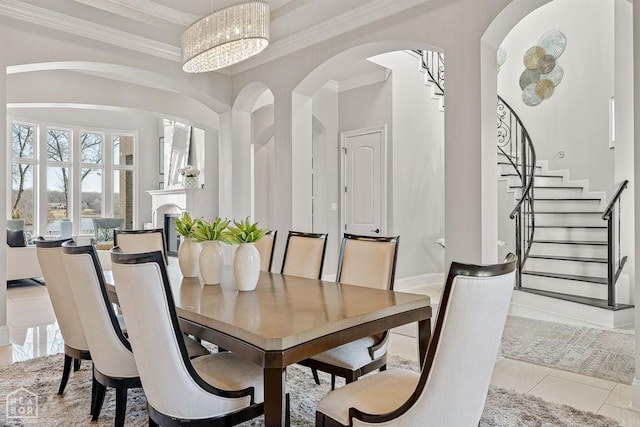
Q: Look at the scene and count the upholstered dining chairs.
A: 8